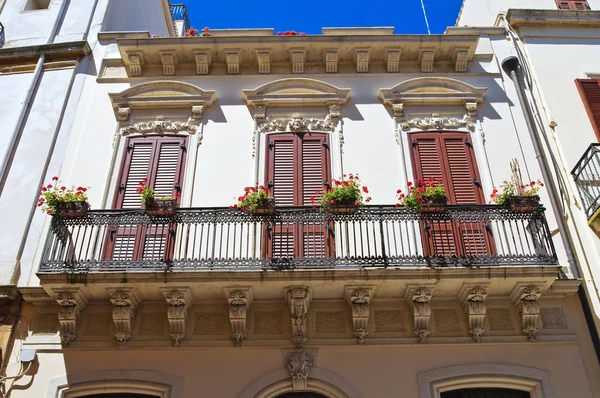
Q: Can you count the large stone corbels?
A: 9